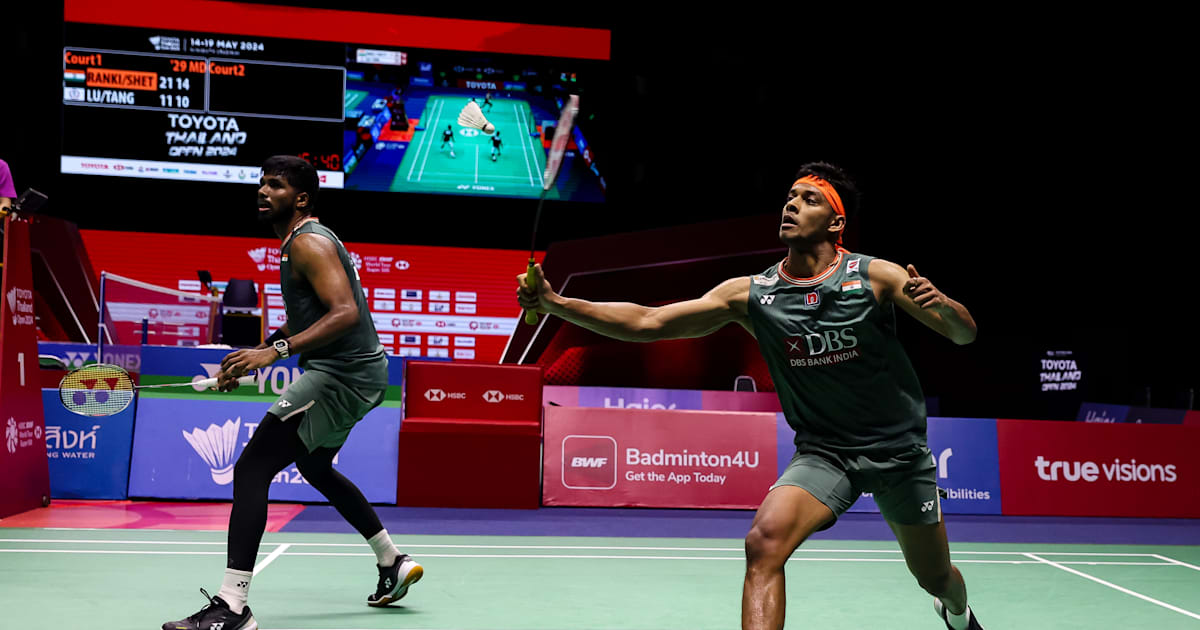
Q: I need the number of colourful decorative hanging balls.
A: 0